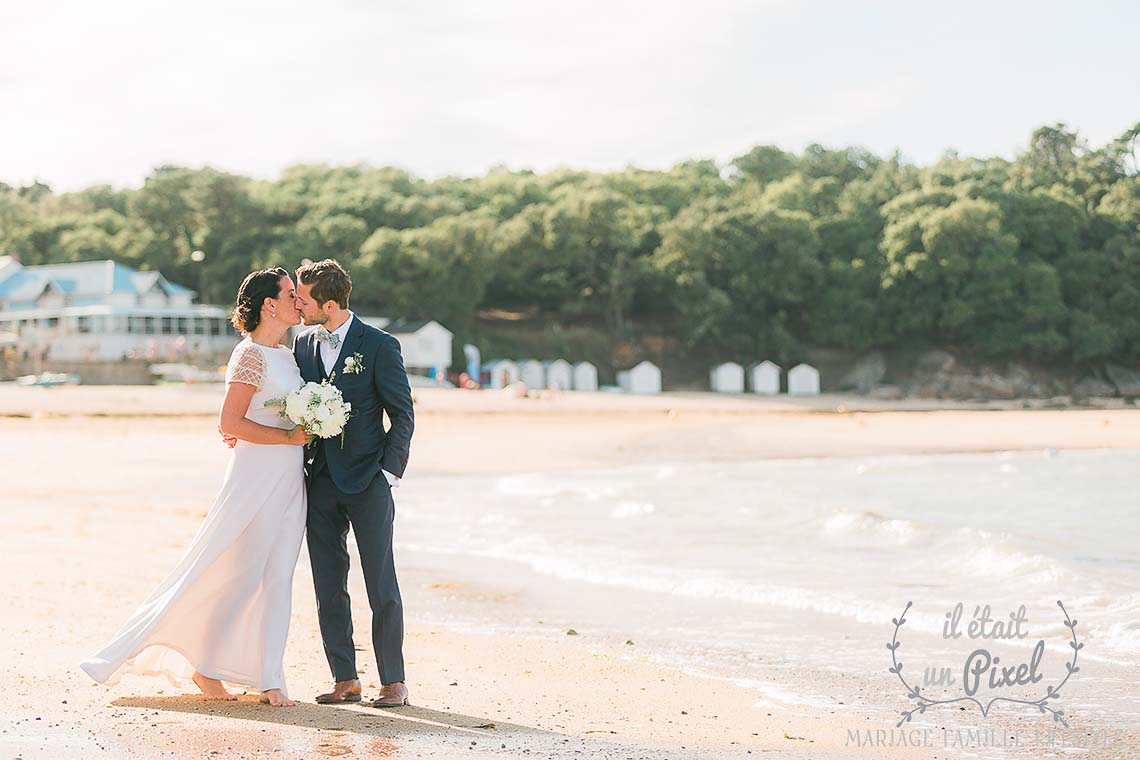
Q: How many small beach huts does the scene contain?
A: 8